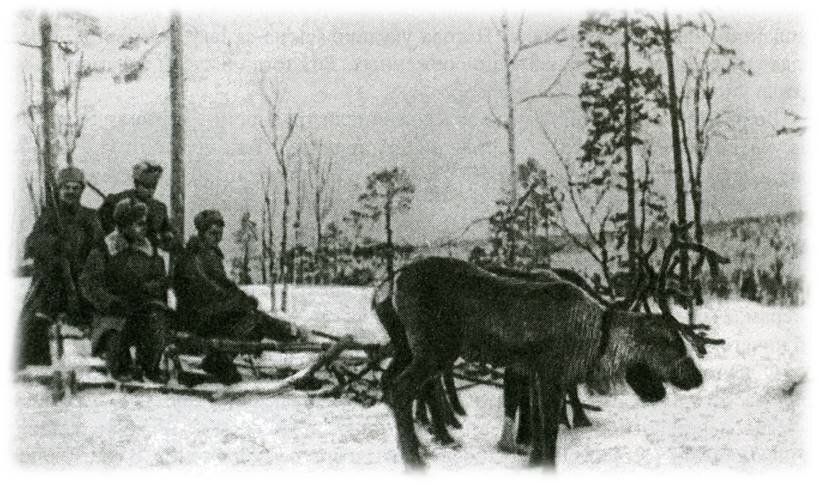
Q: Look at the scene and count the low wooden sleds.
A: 1